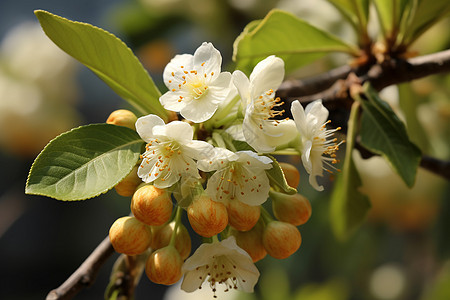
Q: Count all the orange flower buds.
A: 12